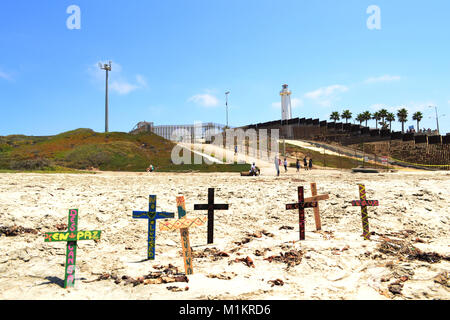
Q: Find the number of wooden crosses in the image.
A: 7